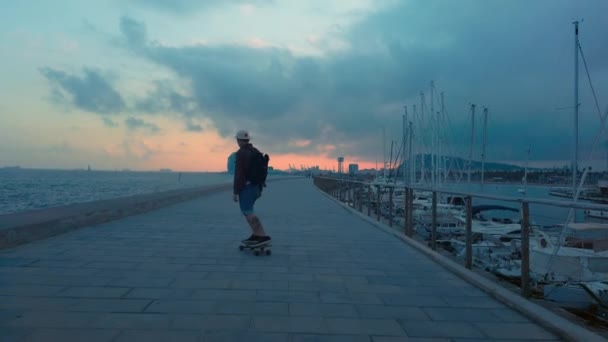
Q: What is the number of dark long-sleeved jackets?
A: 1